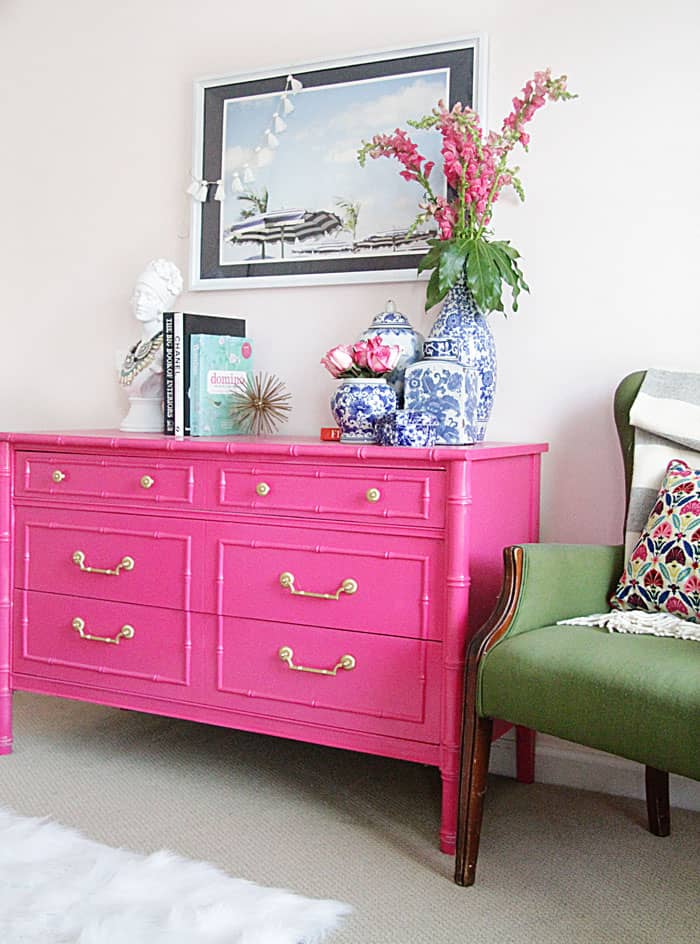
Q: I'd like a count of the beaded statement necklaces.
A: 1